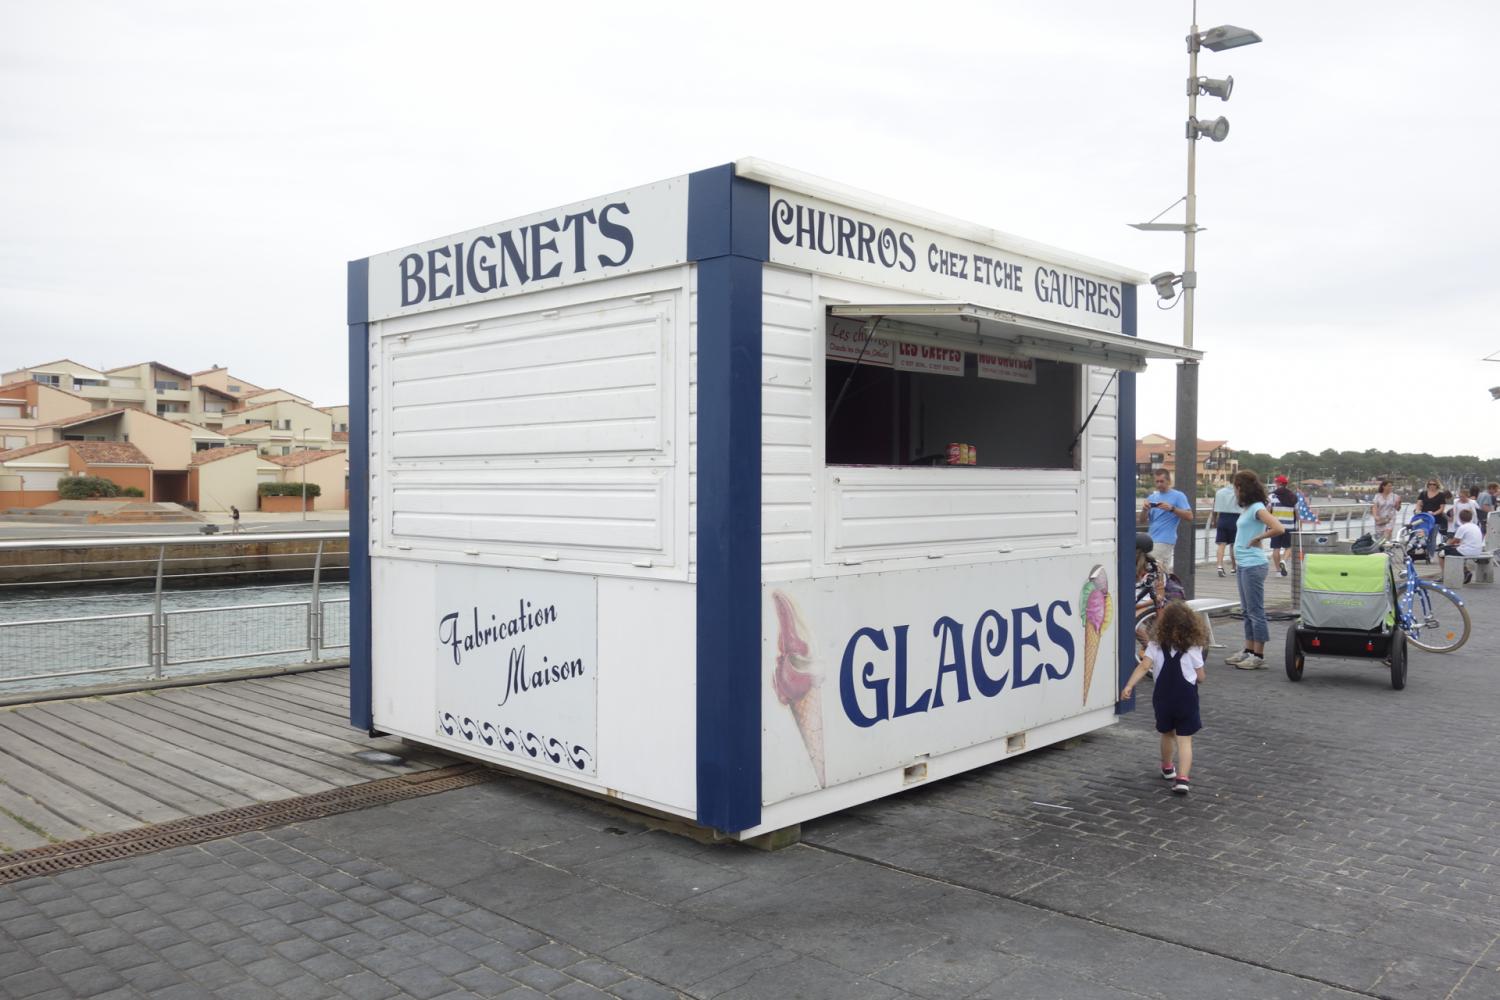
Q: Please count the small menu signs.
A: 3